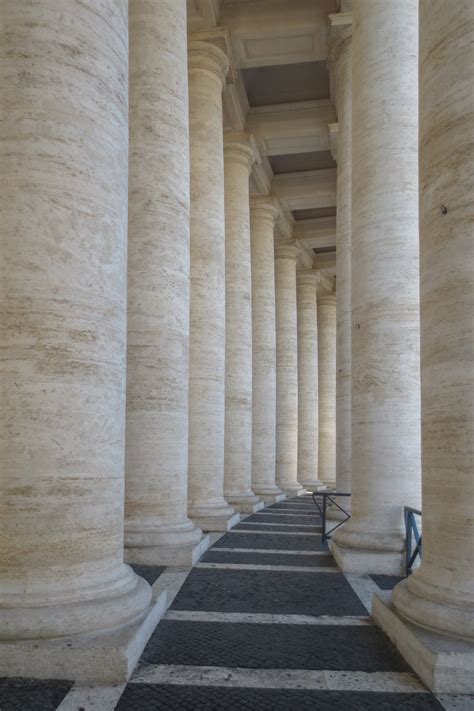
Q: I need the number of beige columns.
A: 11